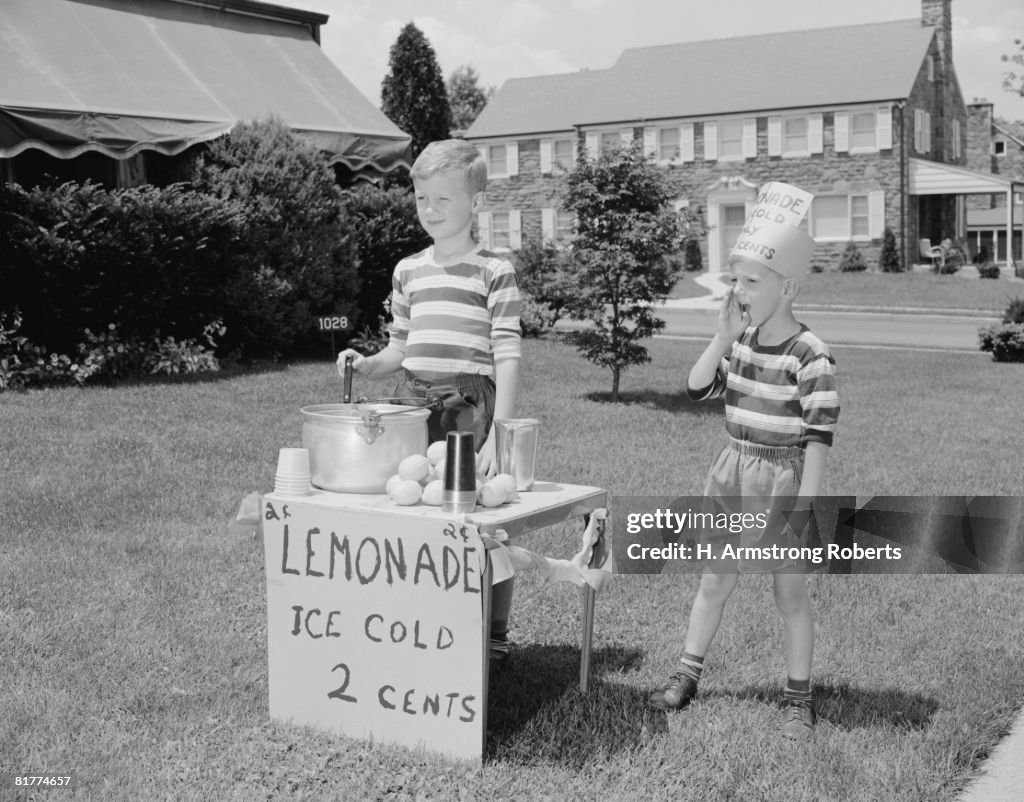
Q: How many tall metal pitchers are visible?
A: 1